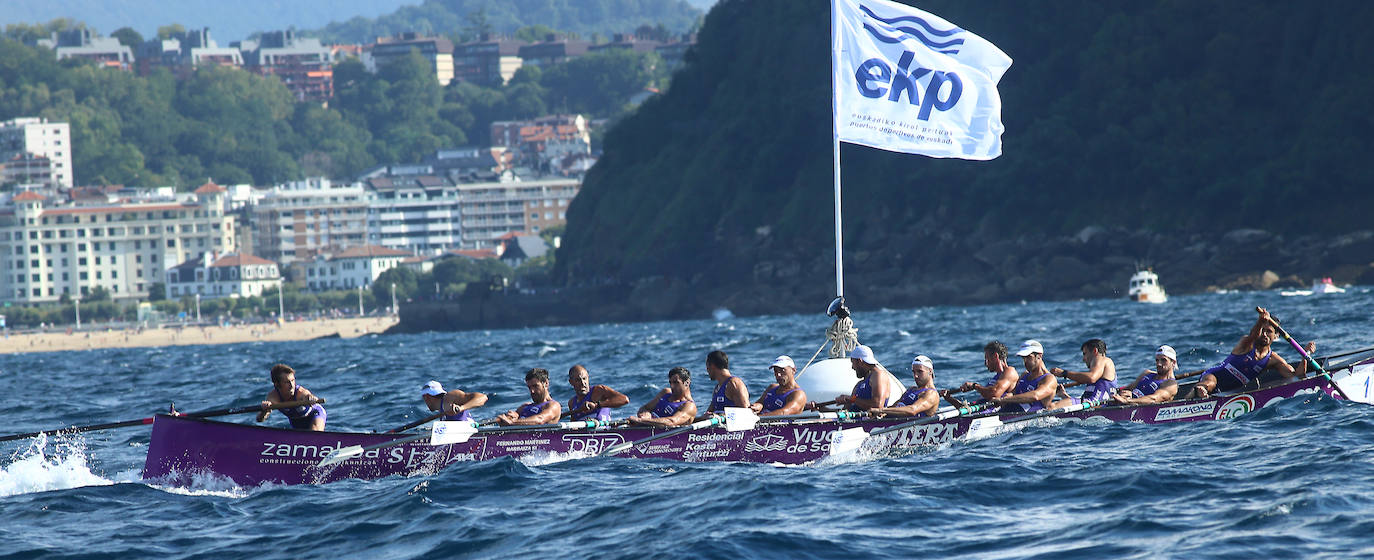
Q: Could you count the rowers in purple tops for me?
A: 14